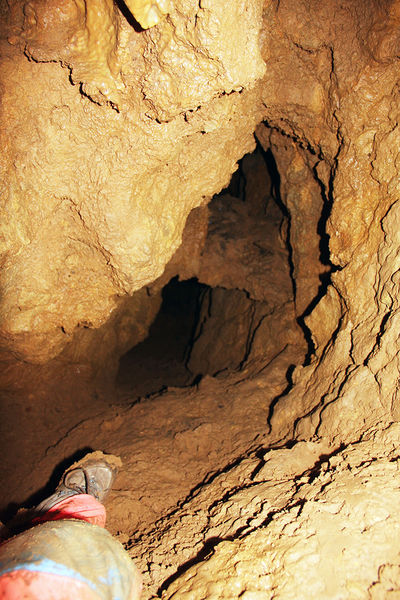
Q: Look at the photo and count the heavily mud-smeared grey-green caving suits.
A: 1